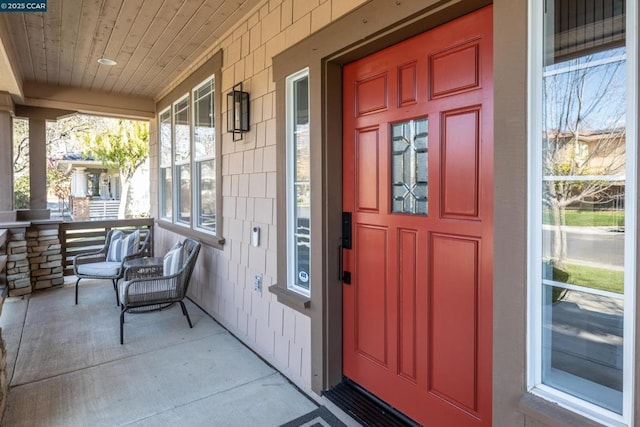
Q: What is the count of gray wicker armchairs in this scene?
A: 2